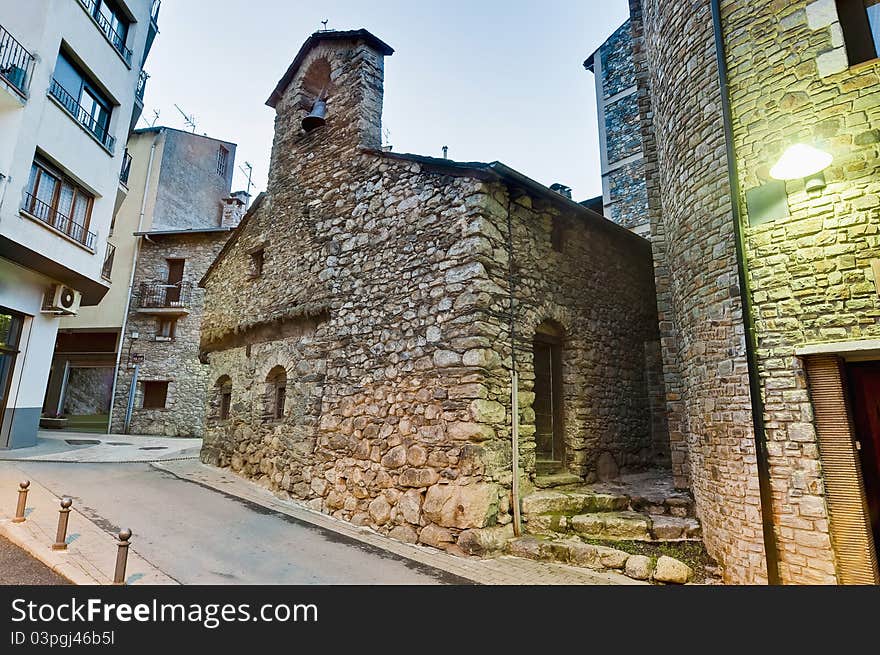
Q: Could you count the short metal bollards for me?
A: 3